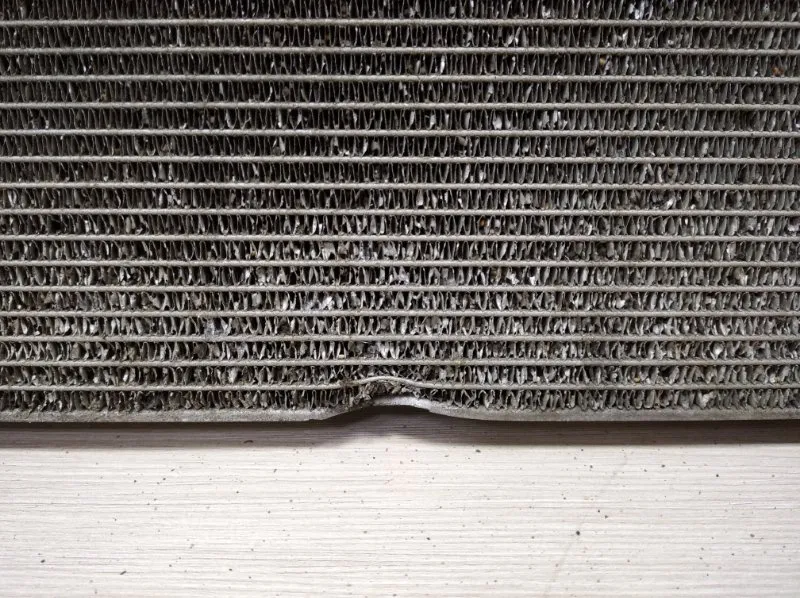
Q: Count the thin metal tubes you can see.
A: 15